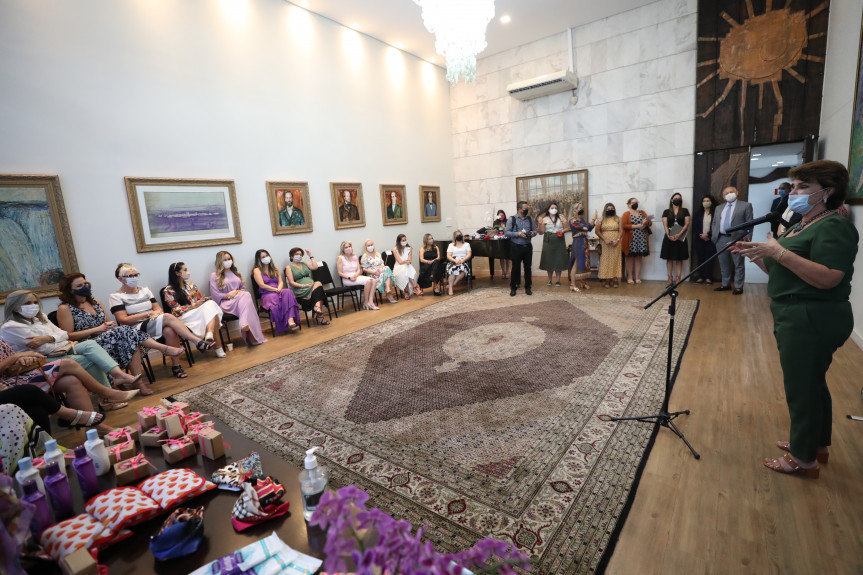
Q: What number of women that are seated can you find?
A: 15